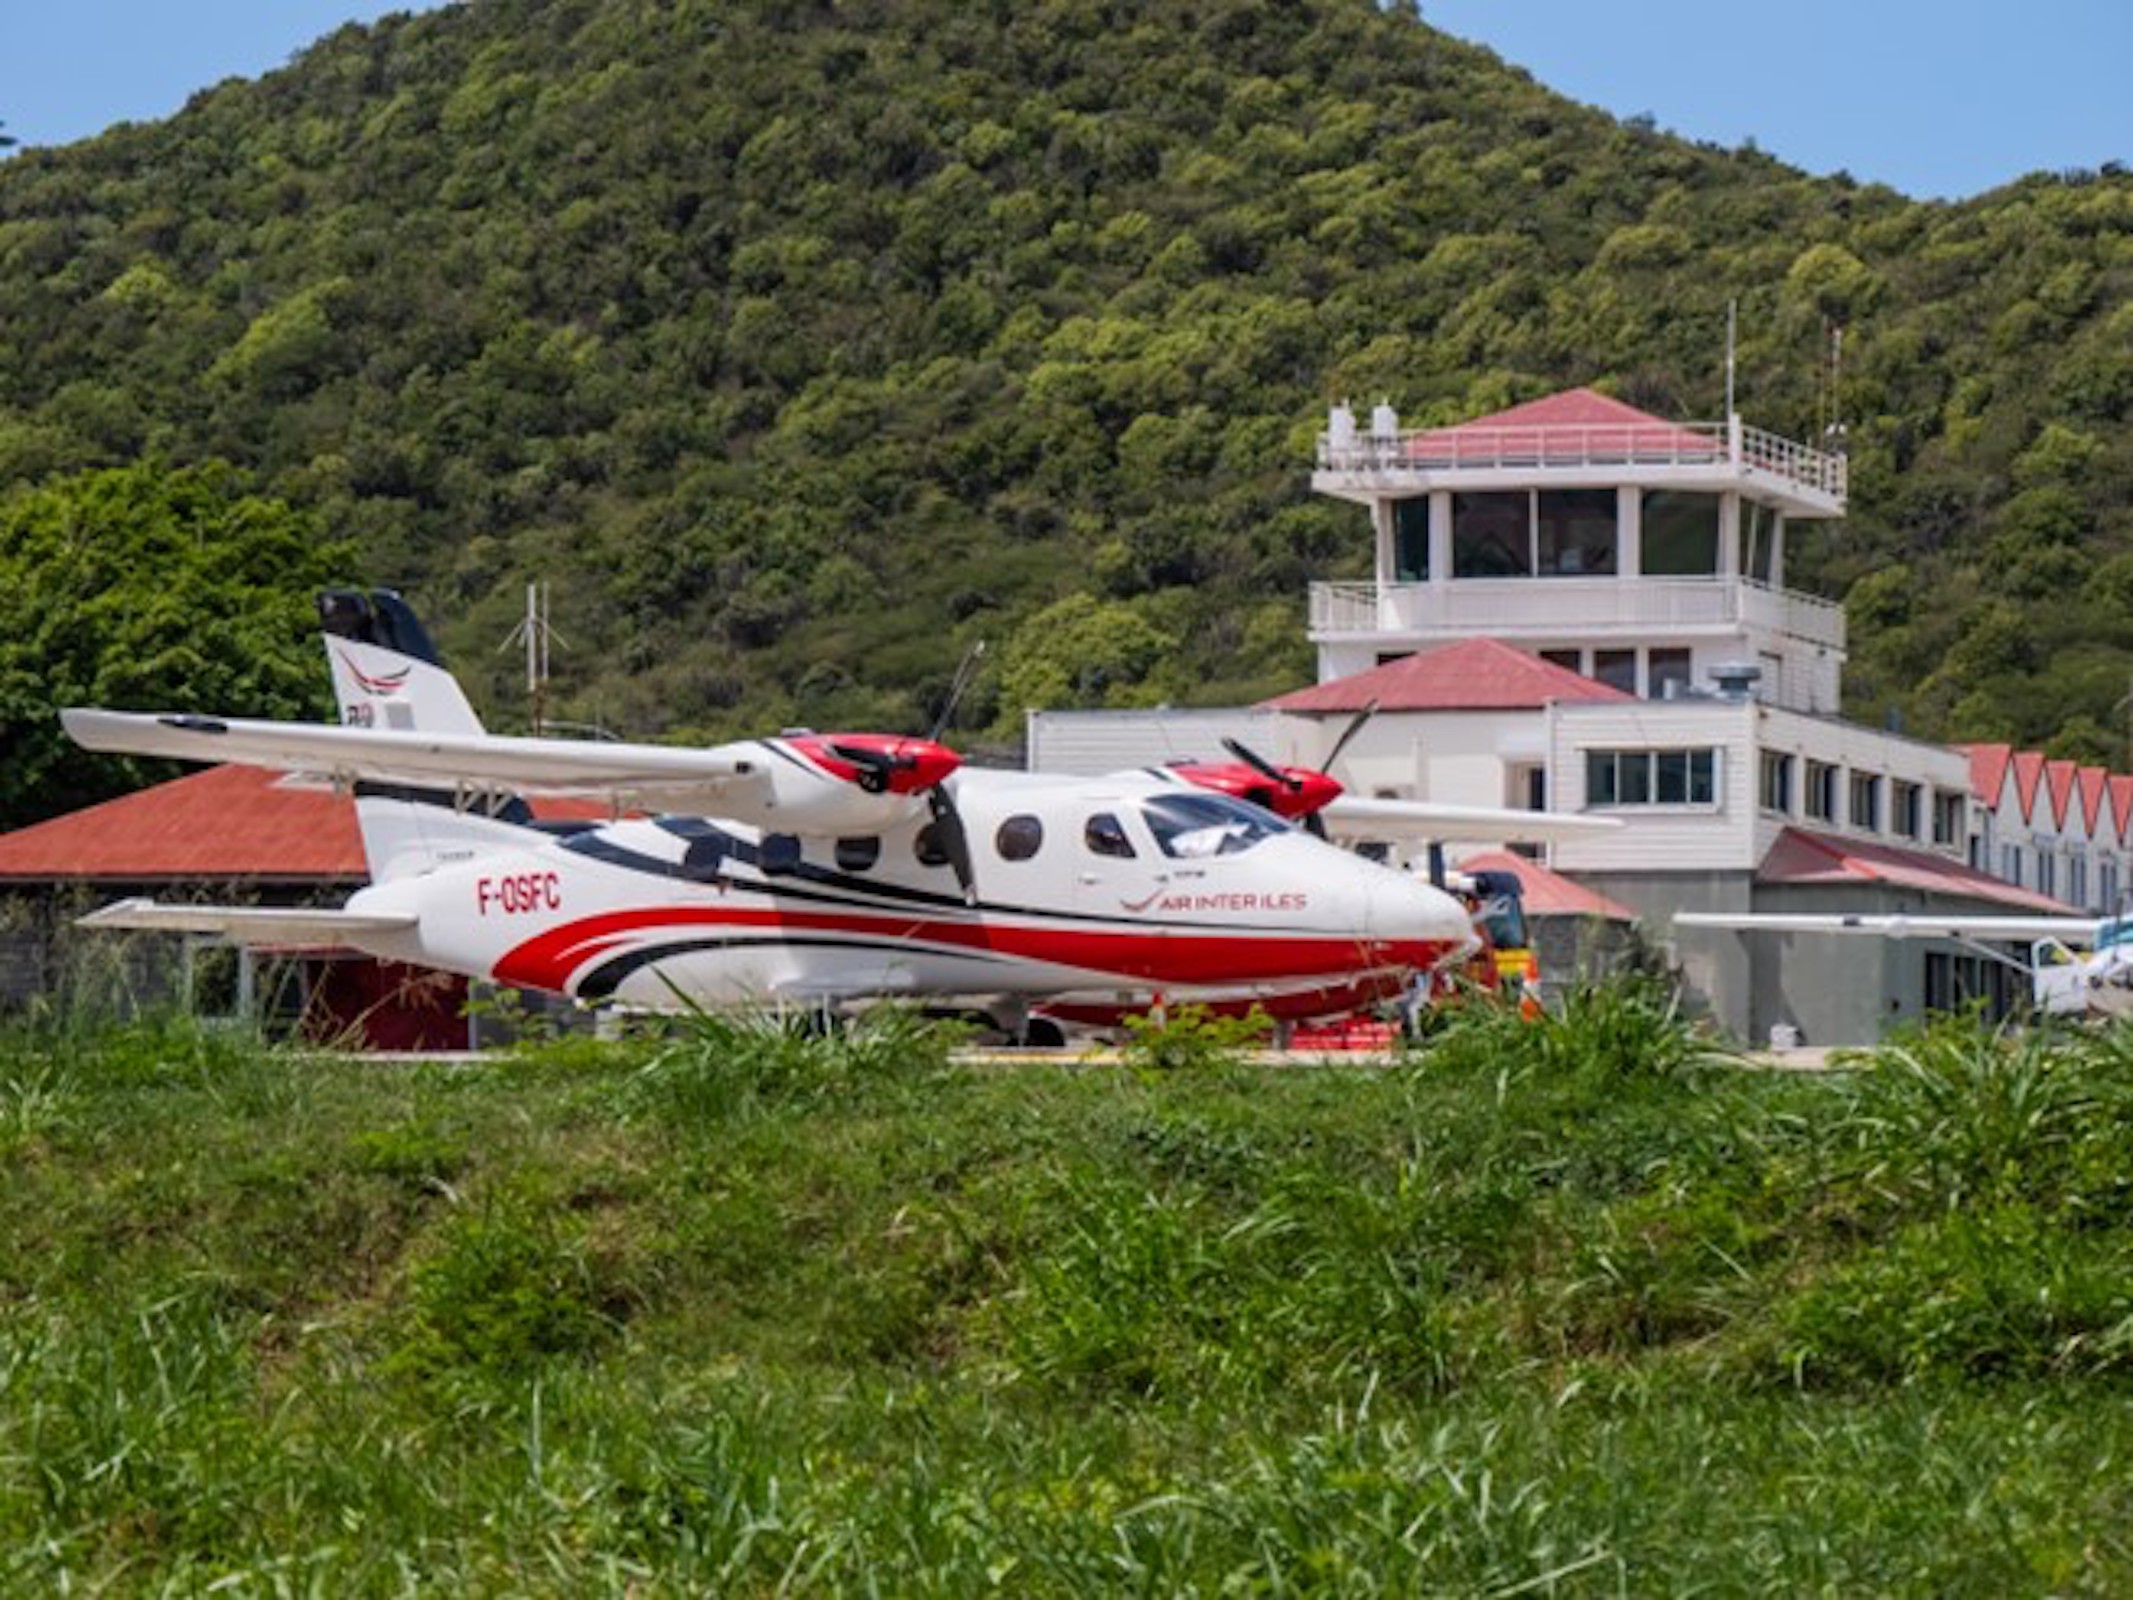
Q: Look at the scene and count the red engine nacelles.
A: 2